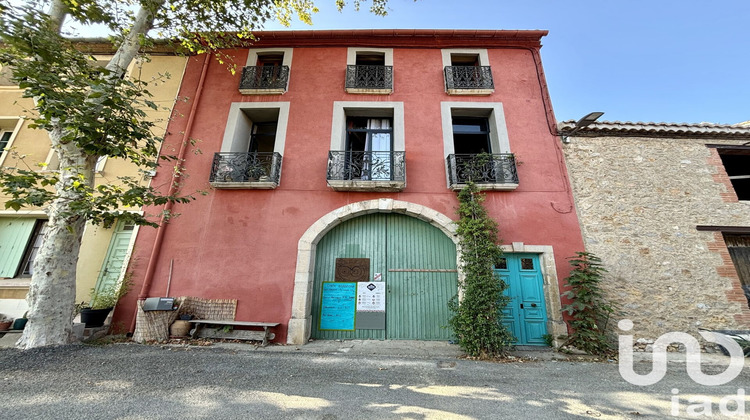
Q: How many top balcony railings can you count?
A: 3